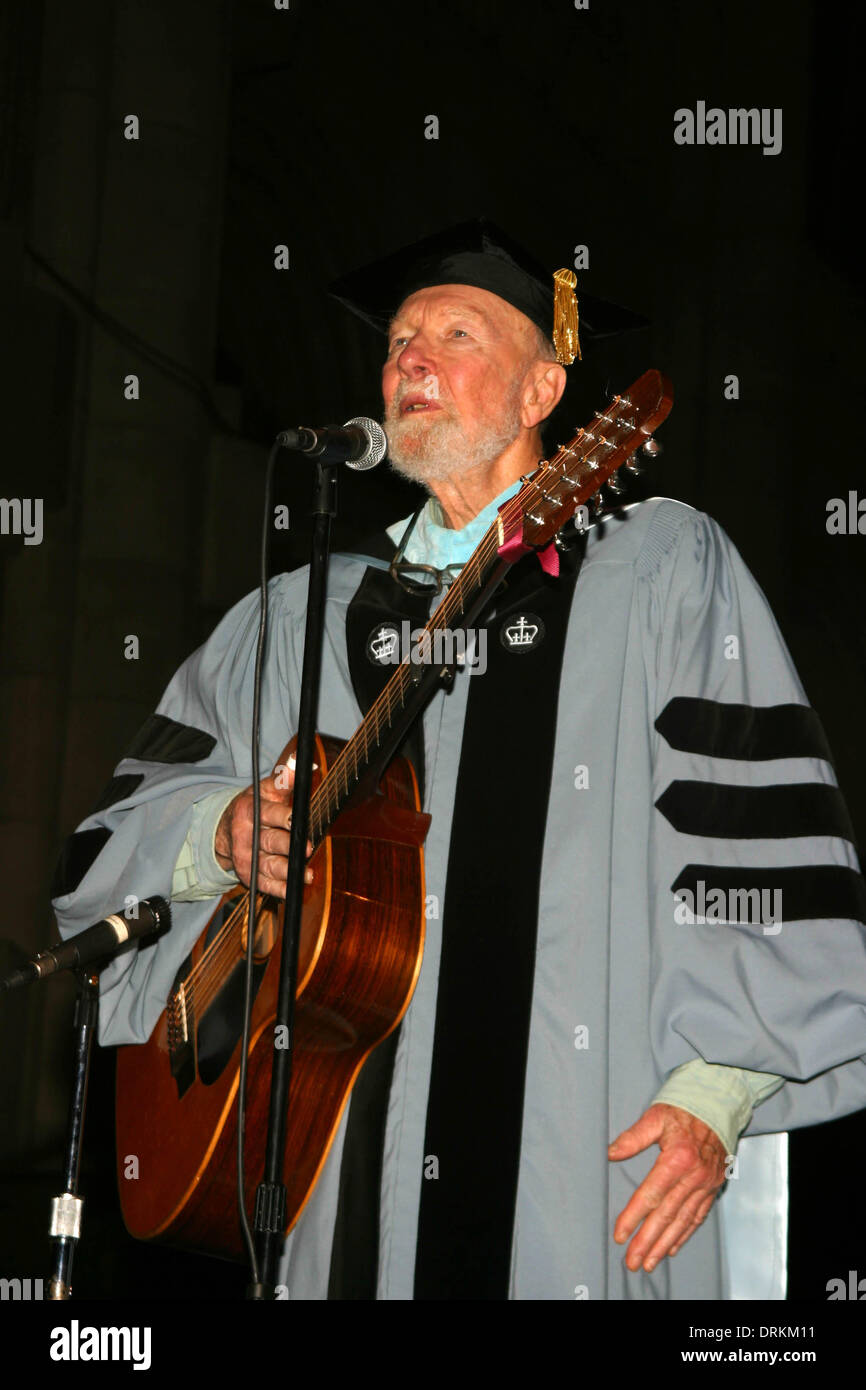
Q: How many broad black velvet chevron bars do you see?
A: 6